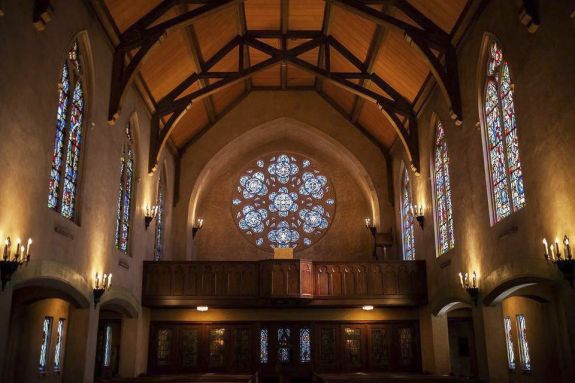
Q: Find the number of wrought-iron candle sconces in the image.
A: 8